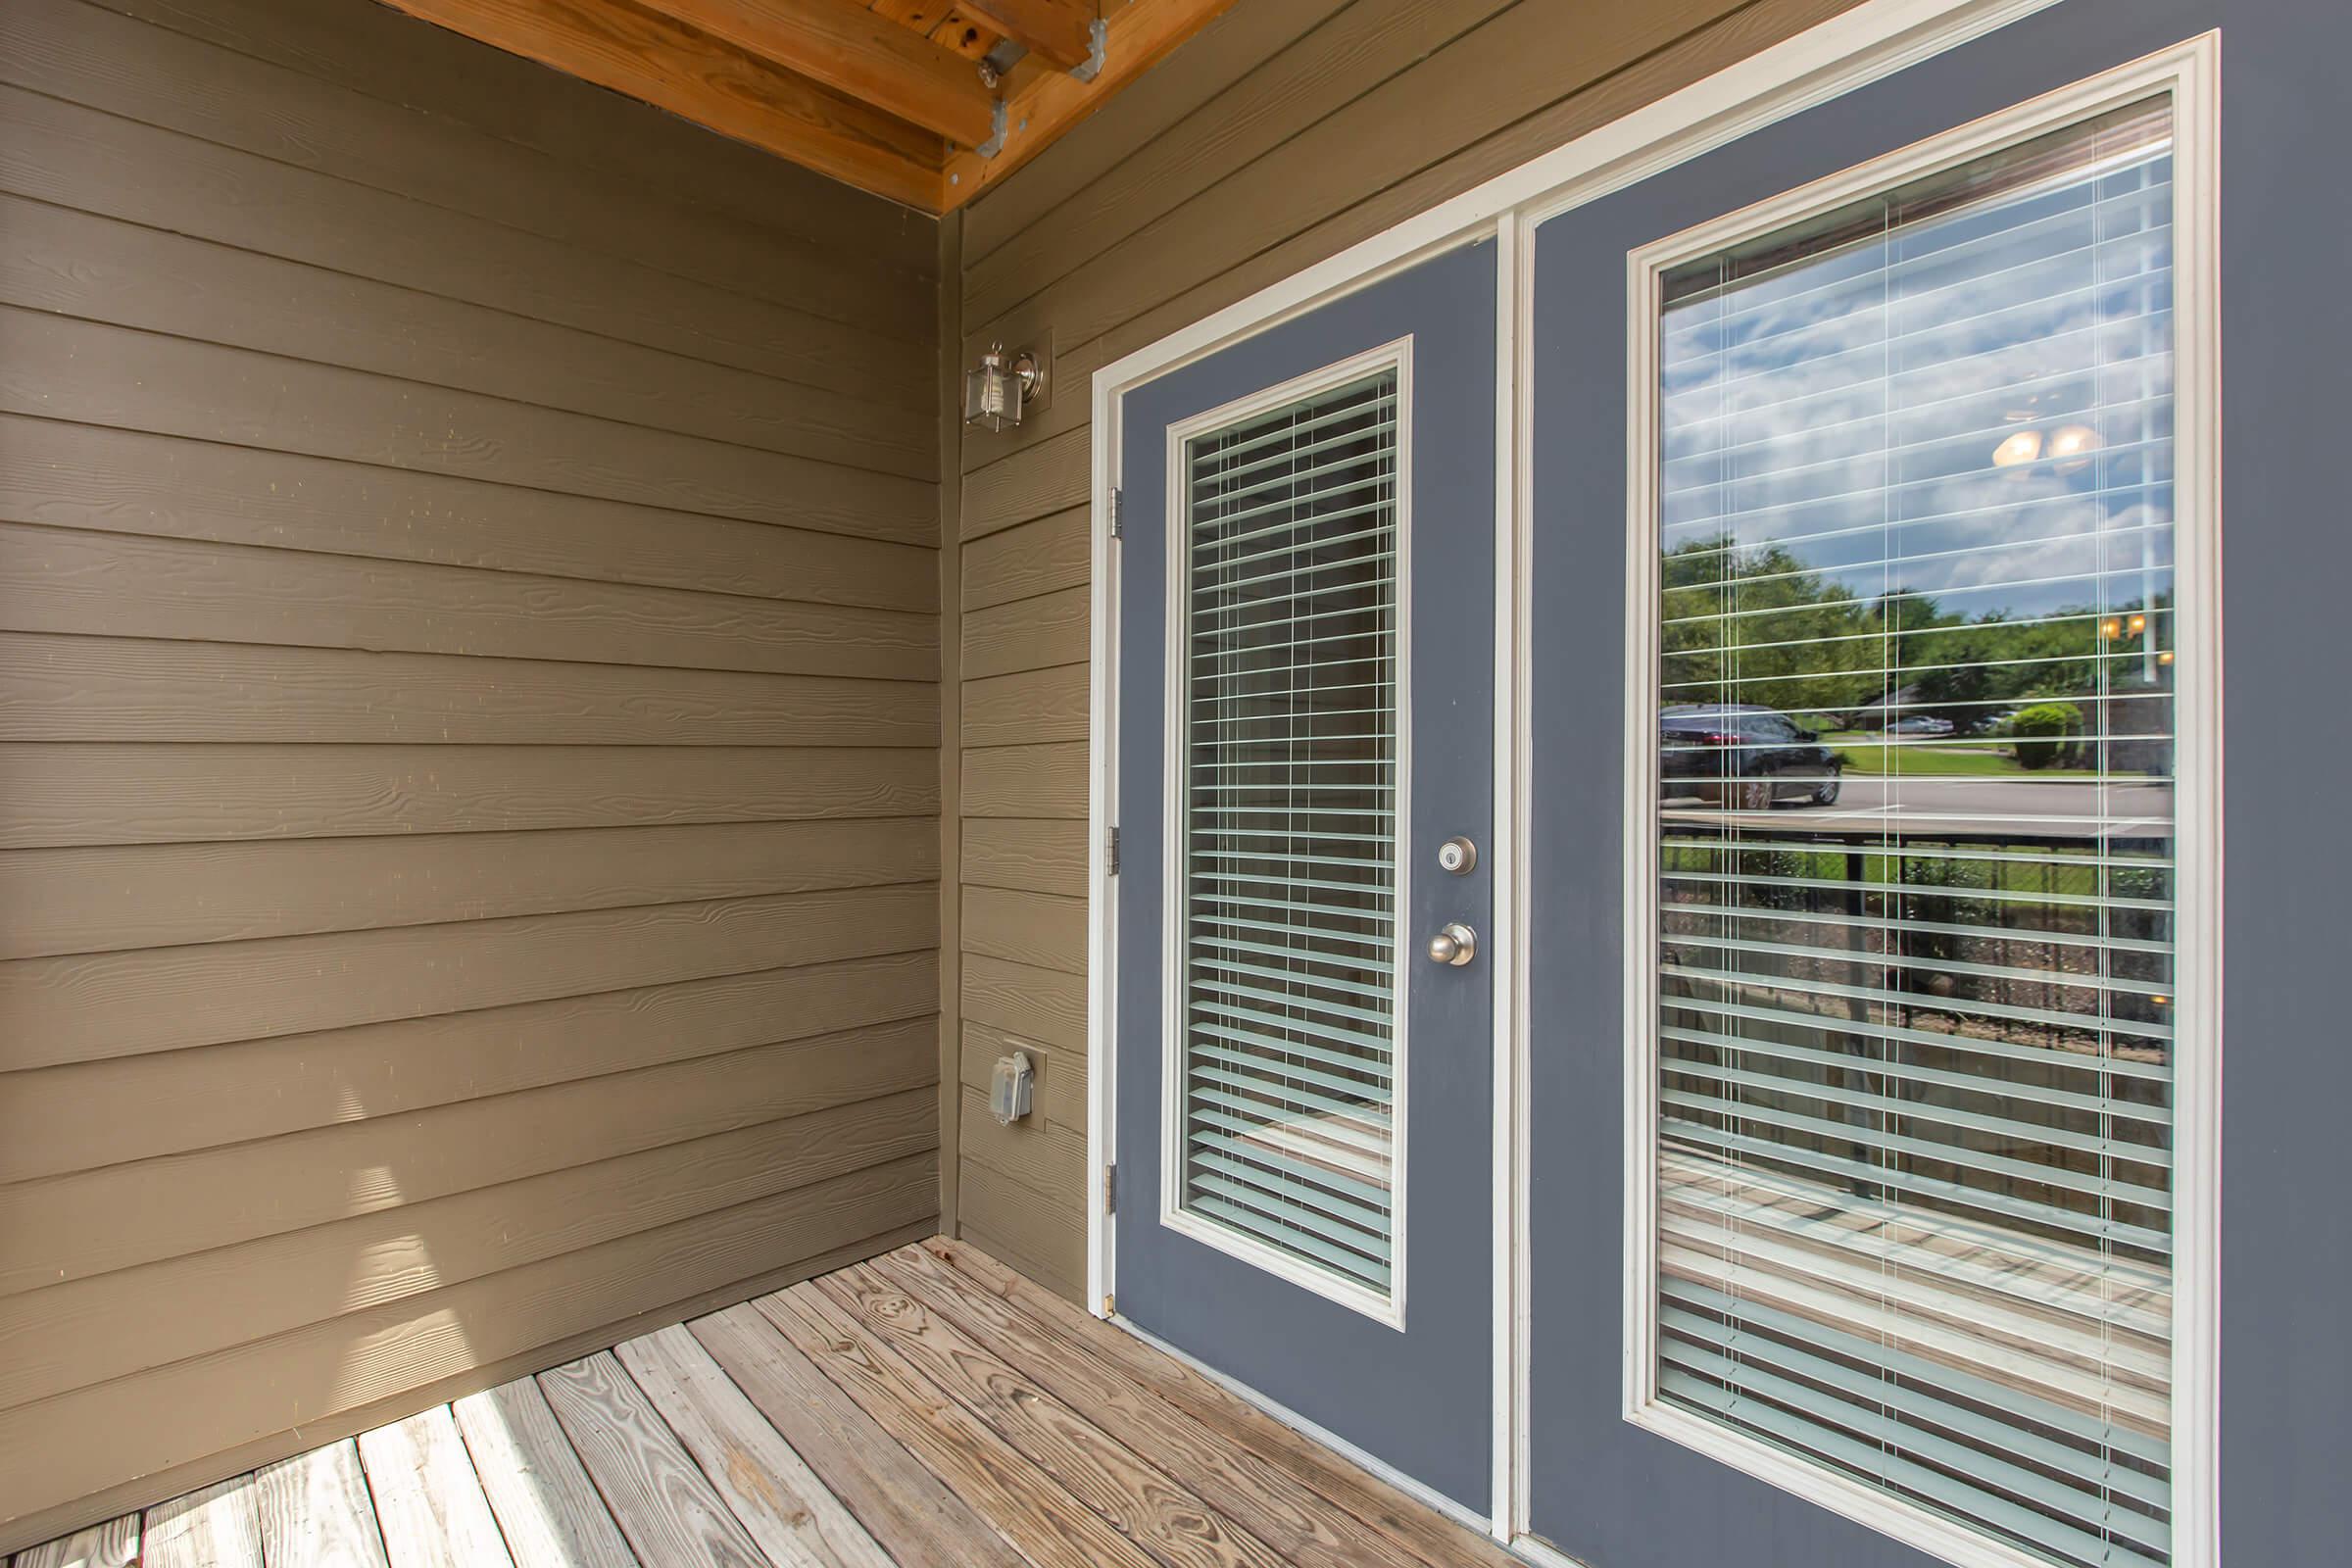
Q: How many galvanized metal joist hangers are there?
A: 2